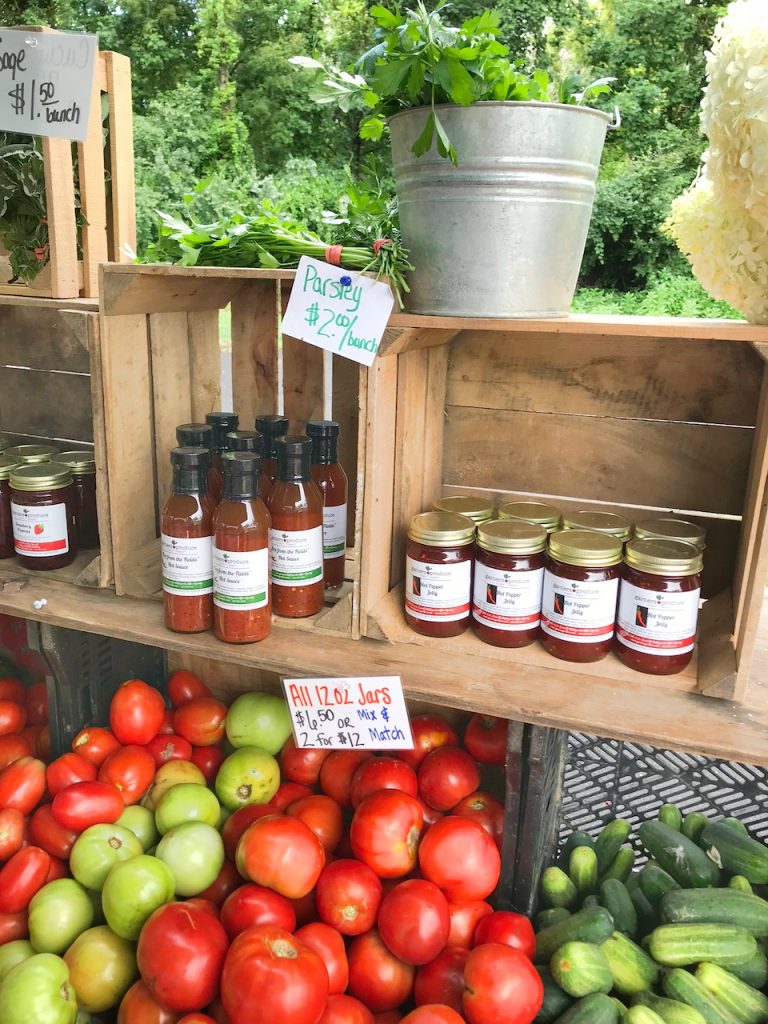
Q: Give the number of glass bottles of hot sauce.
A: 8